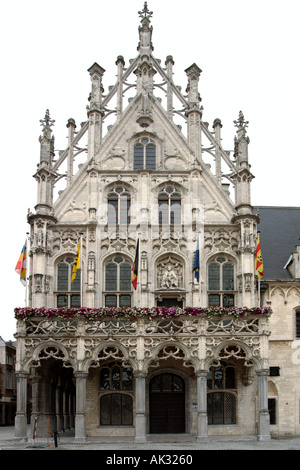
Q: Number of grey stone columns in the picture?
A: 5